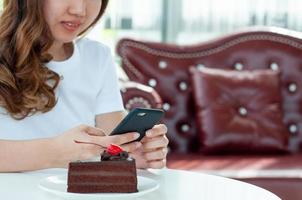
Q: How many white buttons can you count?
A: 11